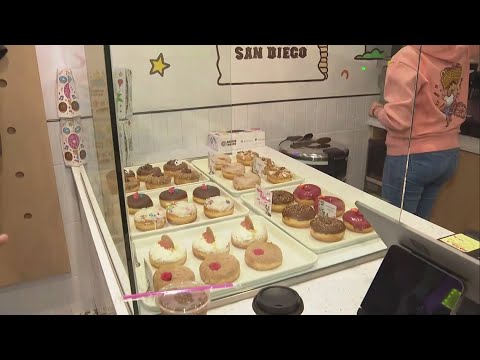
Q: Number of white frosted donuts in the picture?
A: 6